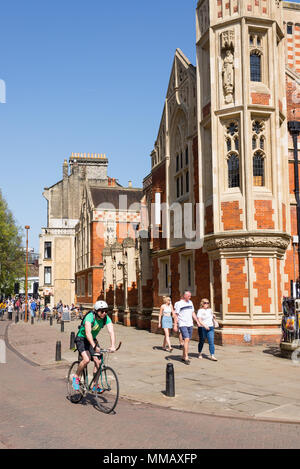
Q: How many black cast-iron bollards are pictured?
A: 7